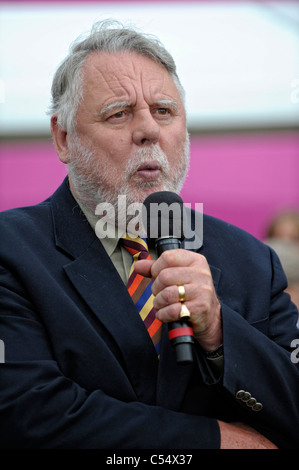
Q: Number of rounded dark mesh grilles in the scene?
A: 1